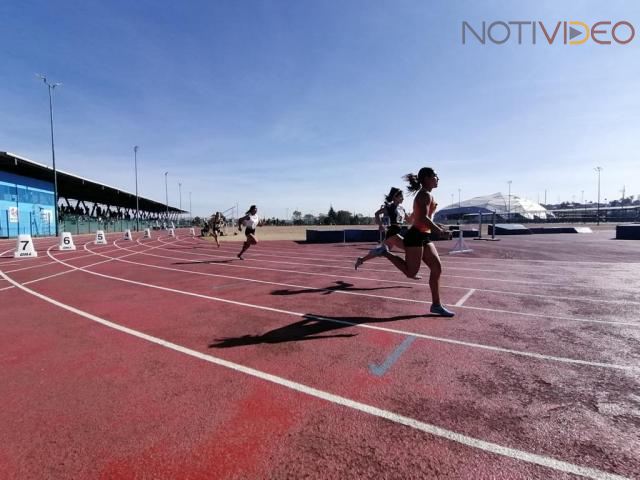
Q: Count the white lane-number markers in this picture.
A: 7